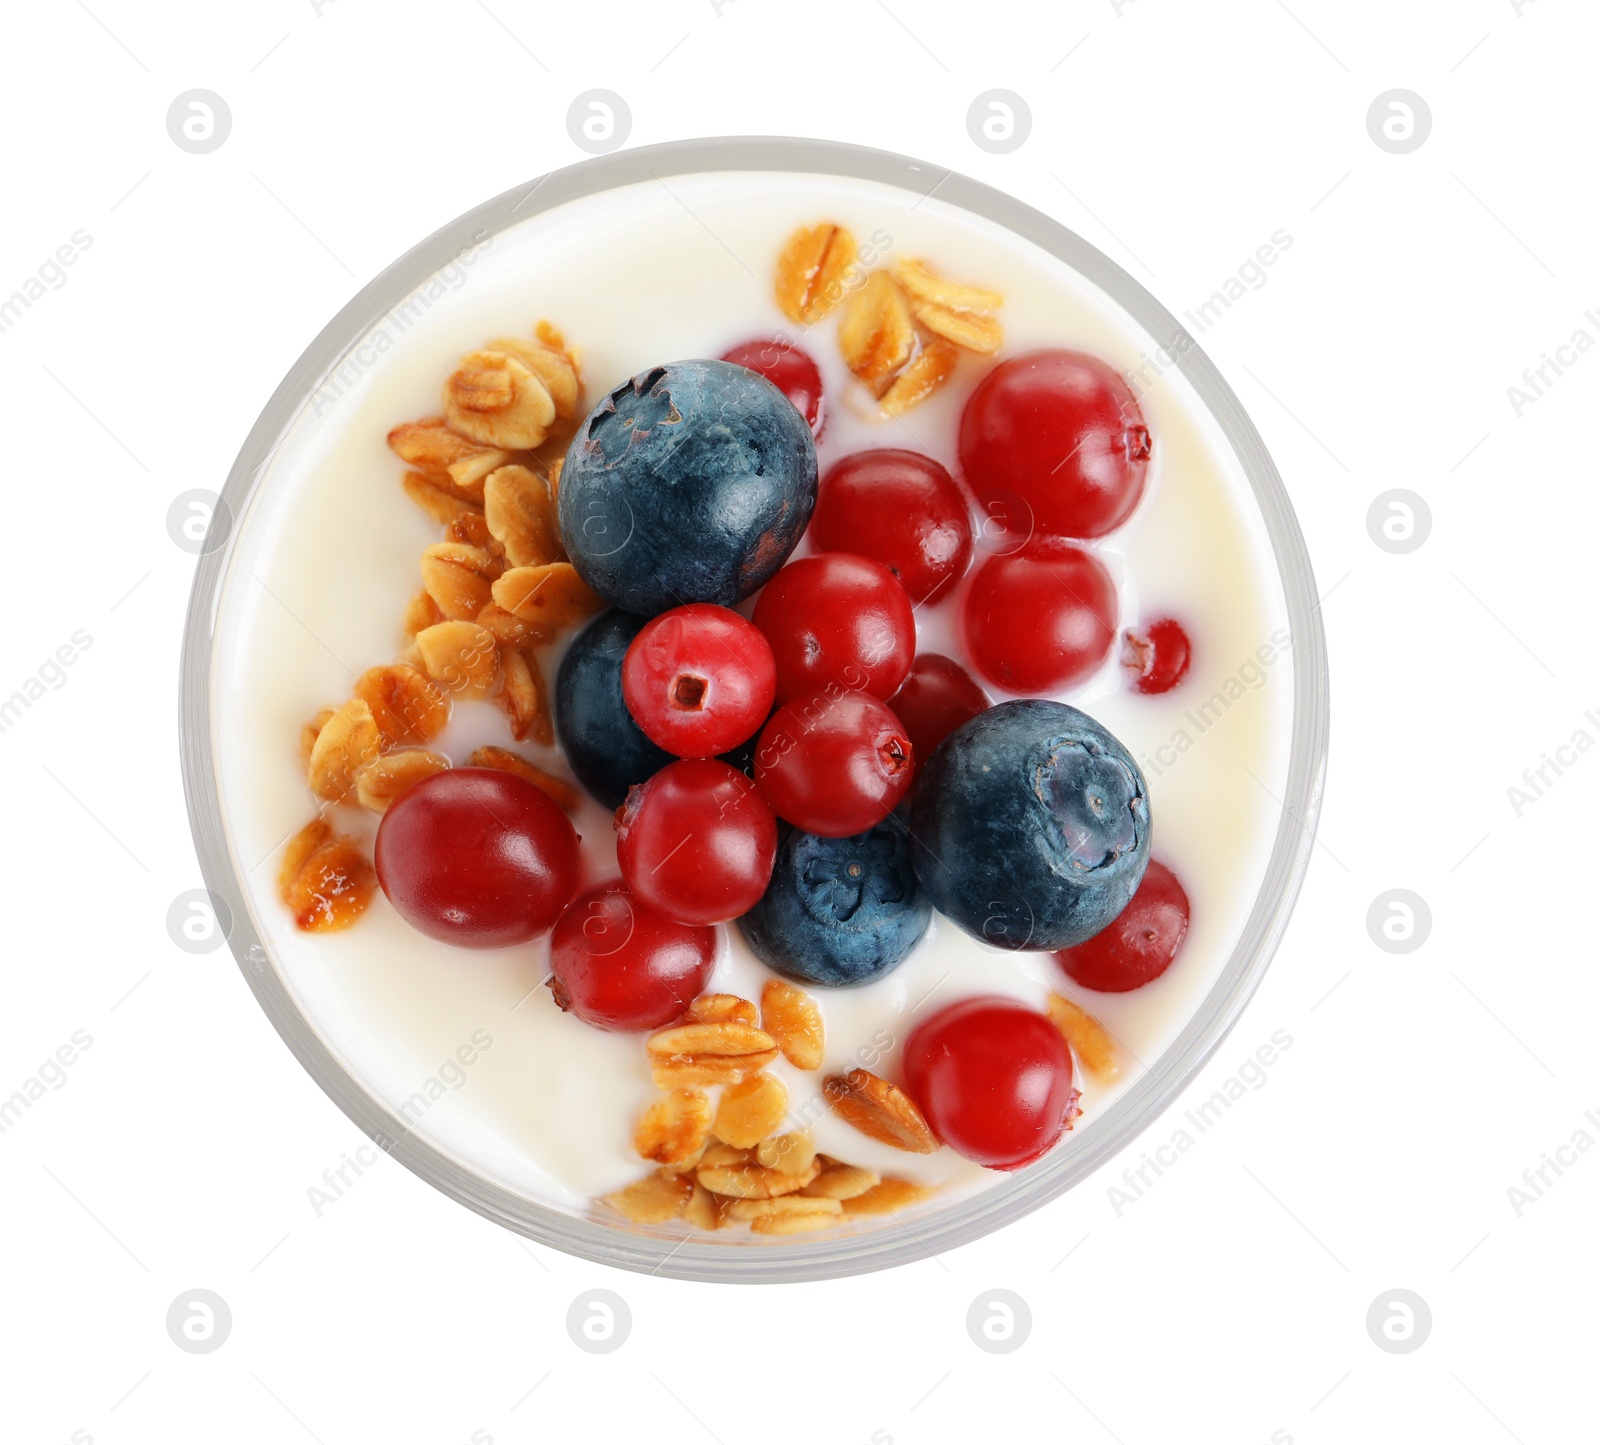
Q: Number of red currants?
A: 14